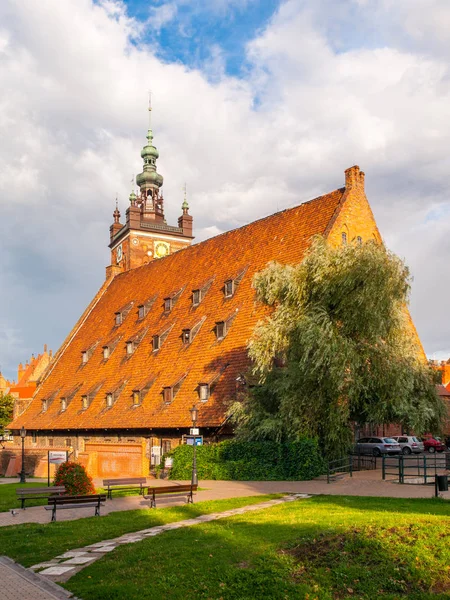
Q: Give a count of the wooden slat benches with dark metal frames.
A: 4